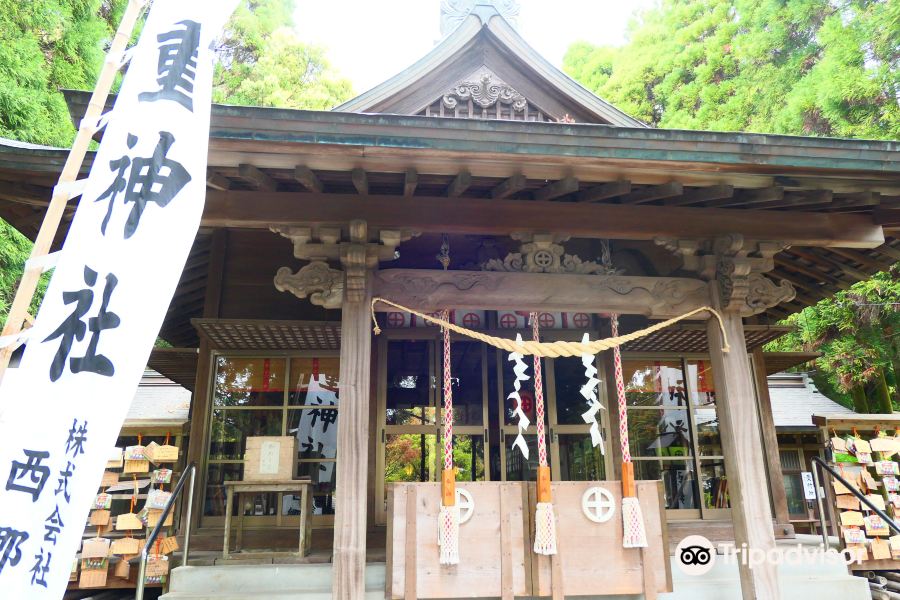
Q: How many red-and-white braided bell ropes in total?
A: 3